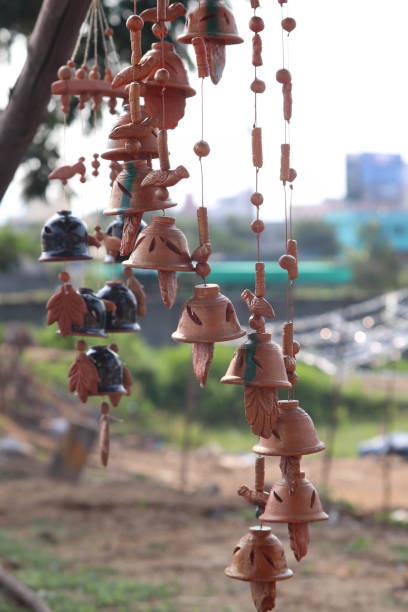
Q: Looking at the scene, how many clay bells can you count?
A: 15